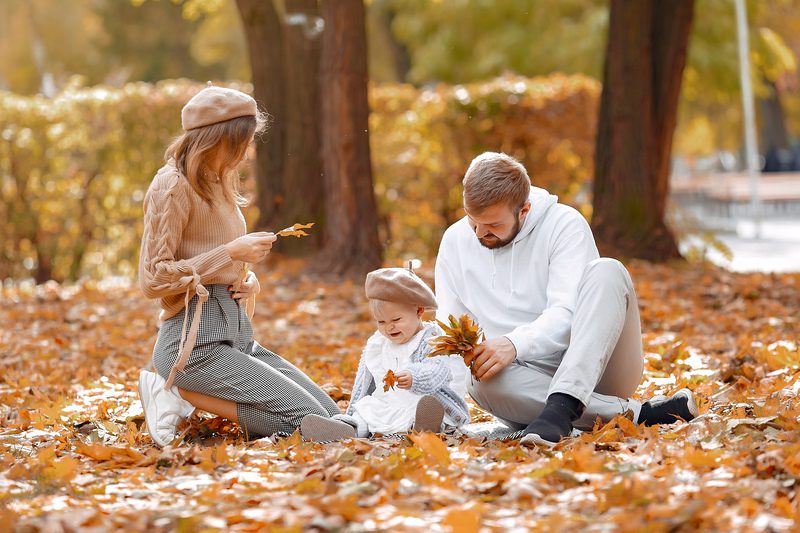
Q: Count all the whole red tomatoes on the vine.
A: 0